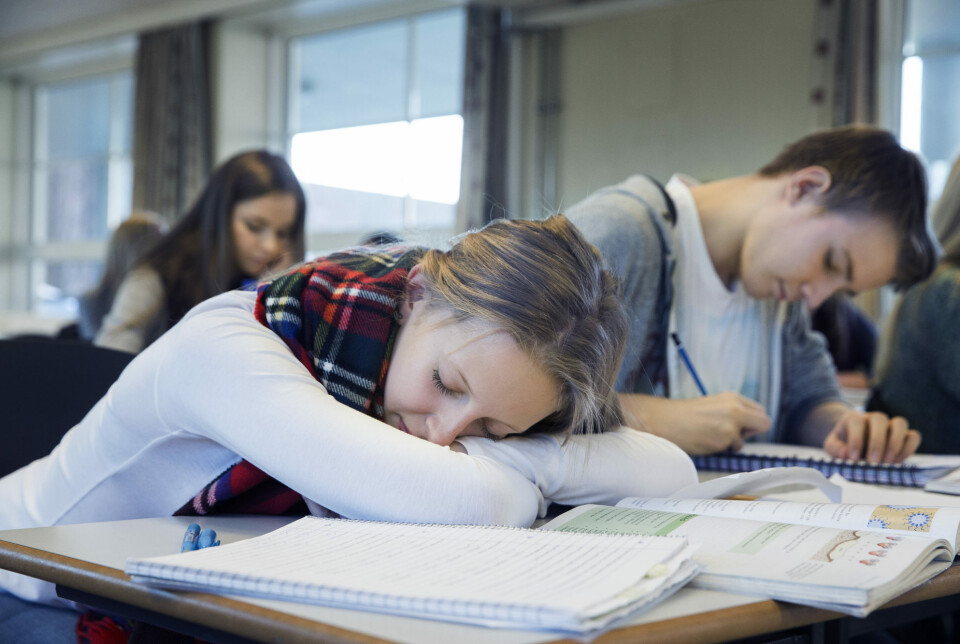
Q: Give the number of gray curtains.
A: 3